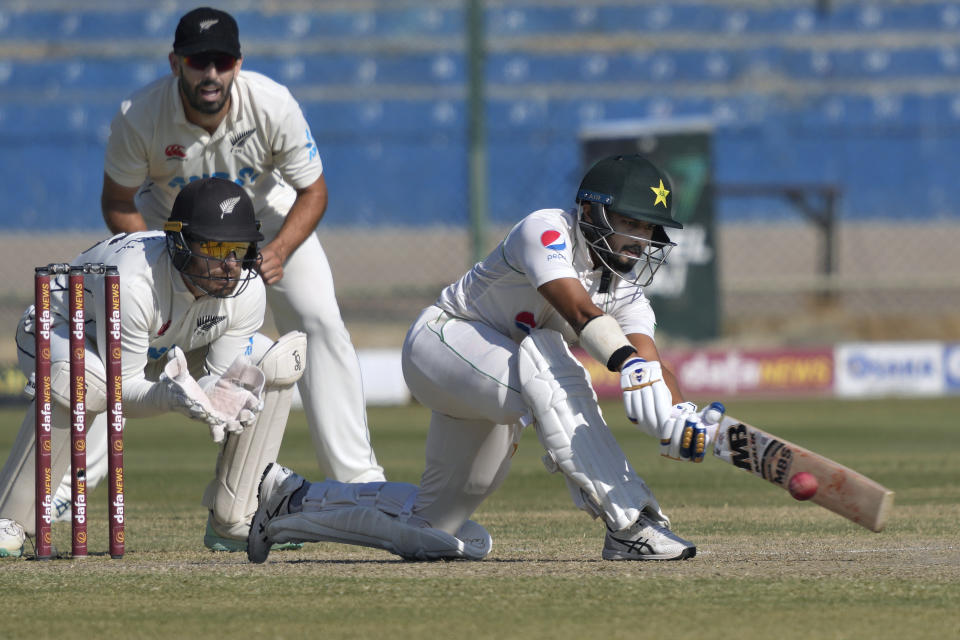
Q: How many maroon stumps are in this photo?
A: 3